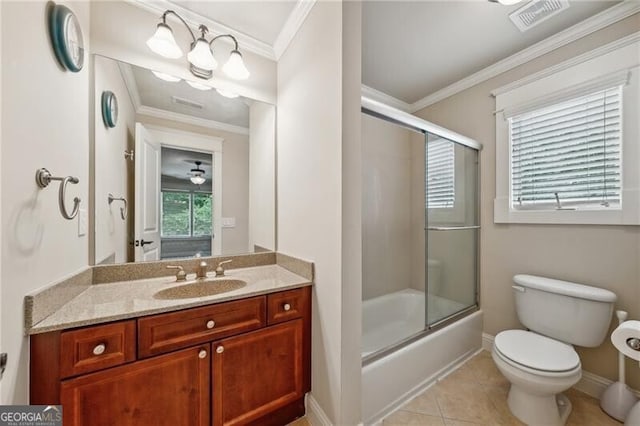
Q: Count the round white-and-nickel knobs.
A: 5